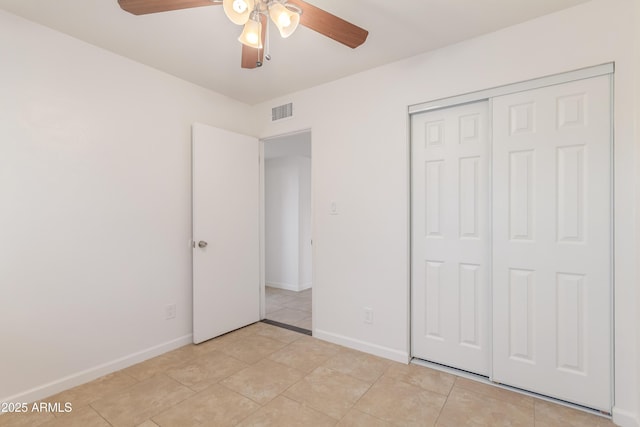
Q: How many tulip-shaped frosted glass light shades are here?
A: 3